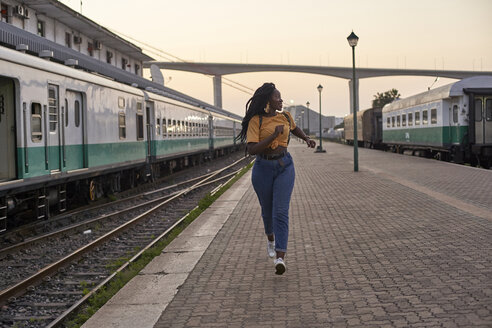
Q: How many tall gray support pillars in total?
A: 2